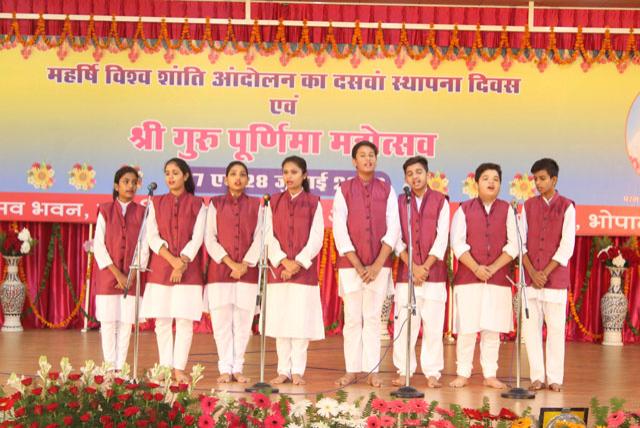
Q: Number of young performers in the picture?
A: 8